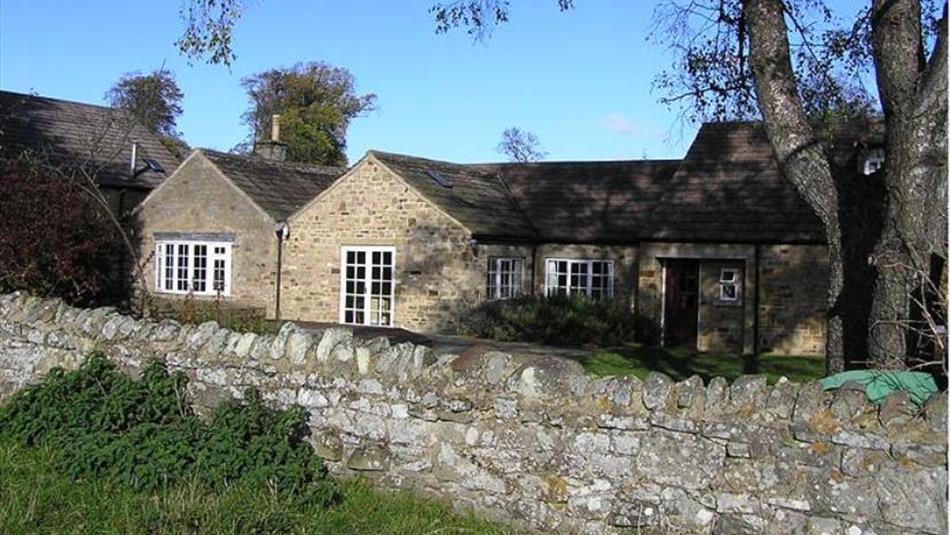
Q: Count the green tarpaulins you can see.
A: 1